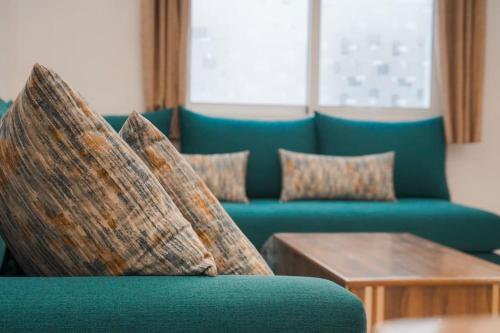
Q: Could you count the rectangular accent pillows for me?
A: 2